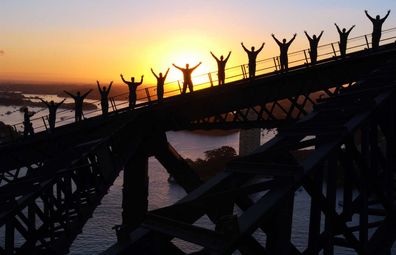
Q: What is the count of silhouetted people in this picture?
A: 13